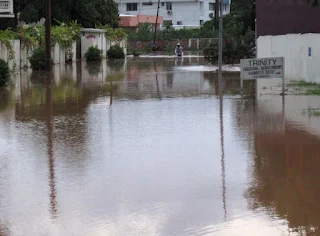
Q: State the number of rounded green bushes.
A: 4